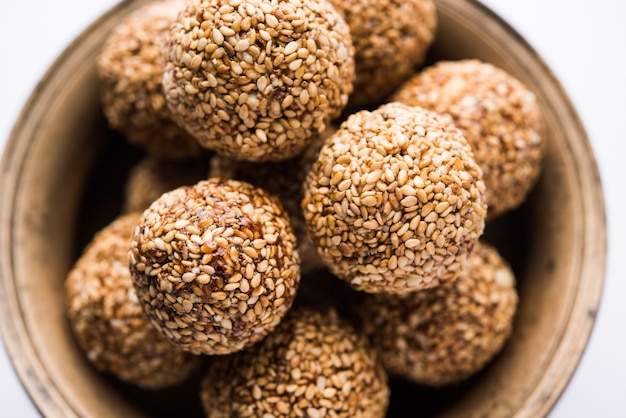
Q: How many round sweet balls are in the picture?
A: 11